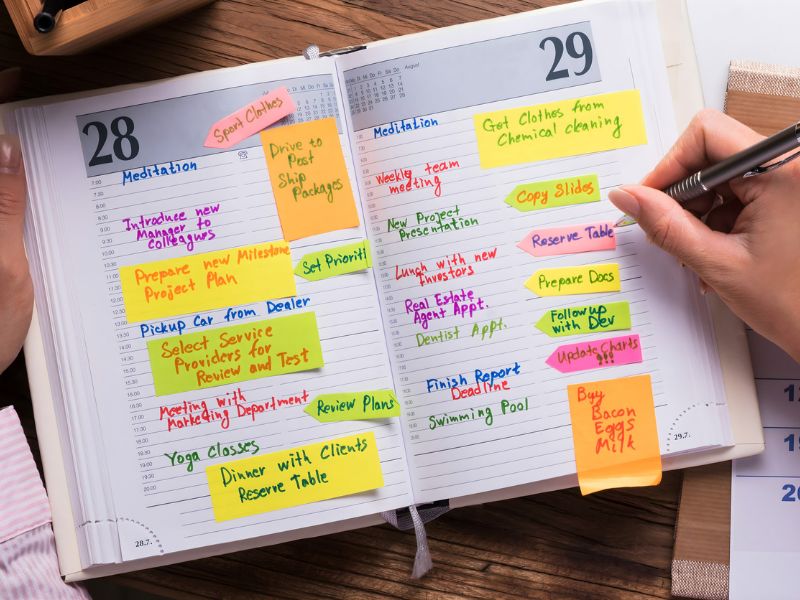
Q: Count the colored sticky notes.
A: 14